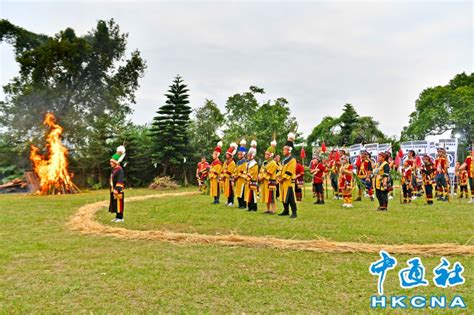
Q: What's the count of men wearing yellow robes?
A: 6